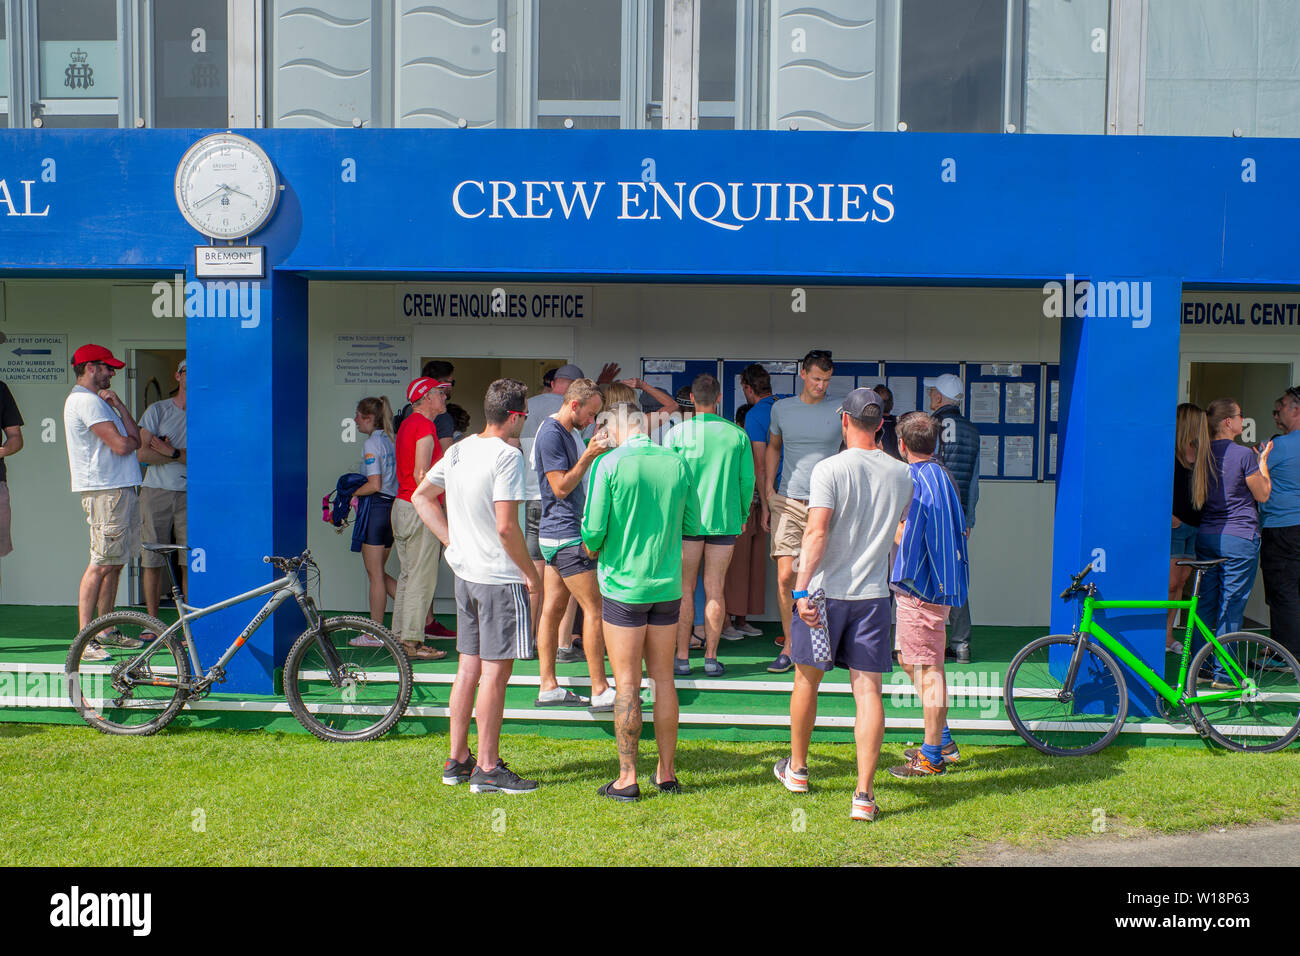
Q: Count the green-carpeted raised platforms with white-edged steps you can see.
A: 1